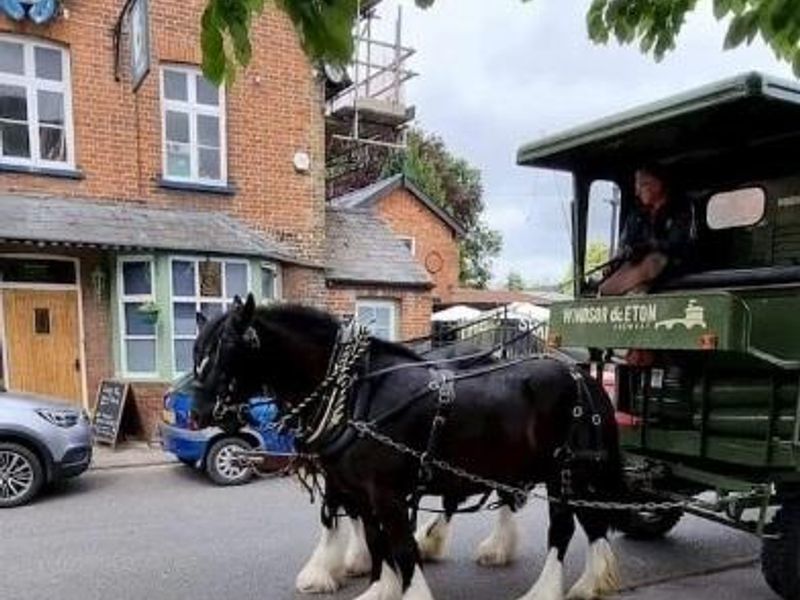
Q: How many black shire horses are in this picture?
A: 2